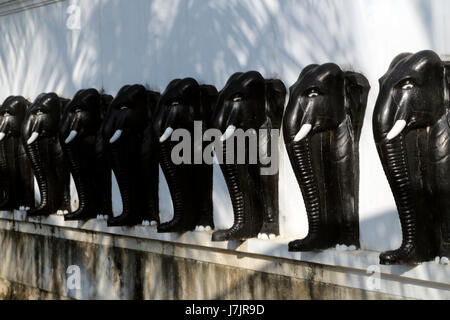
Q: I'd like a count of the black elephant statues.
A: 8